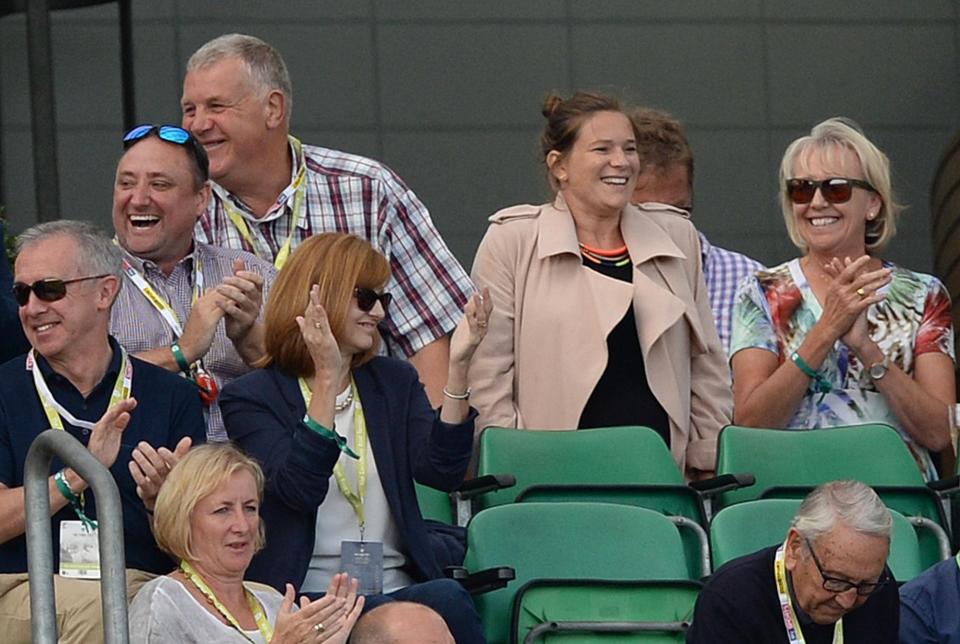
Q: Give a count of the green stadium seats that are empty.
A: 4